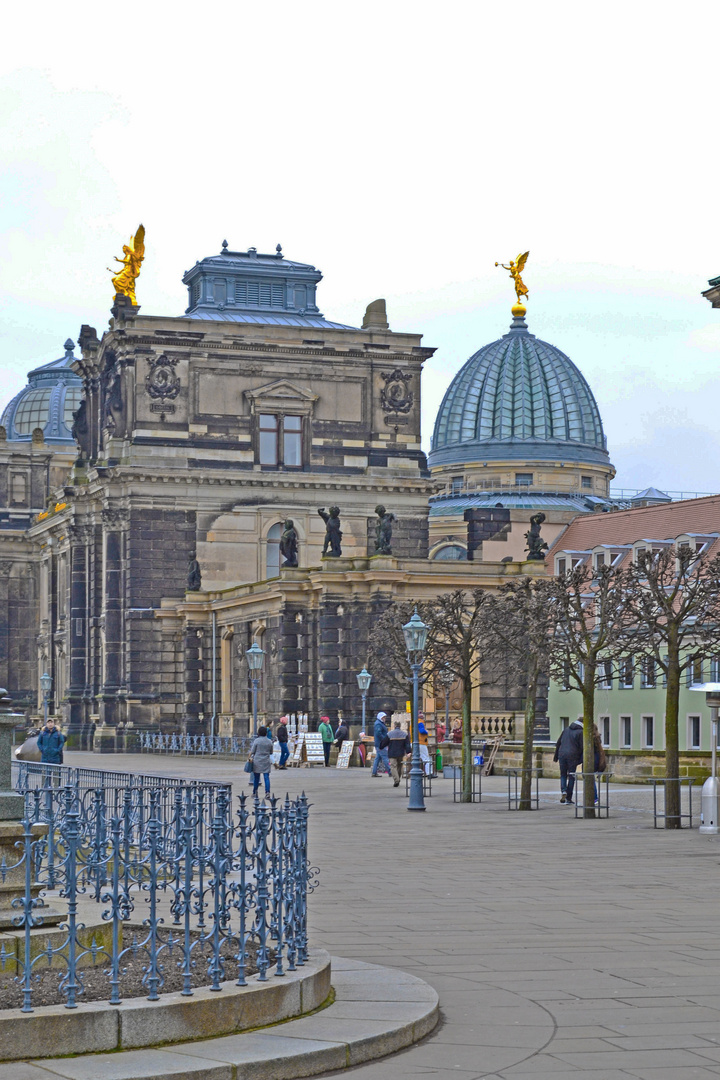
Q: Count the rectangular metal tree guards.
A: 5